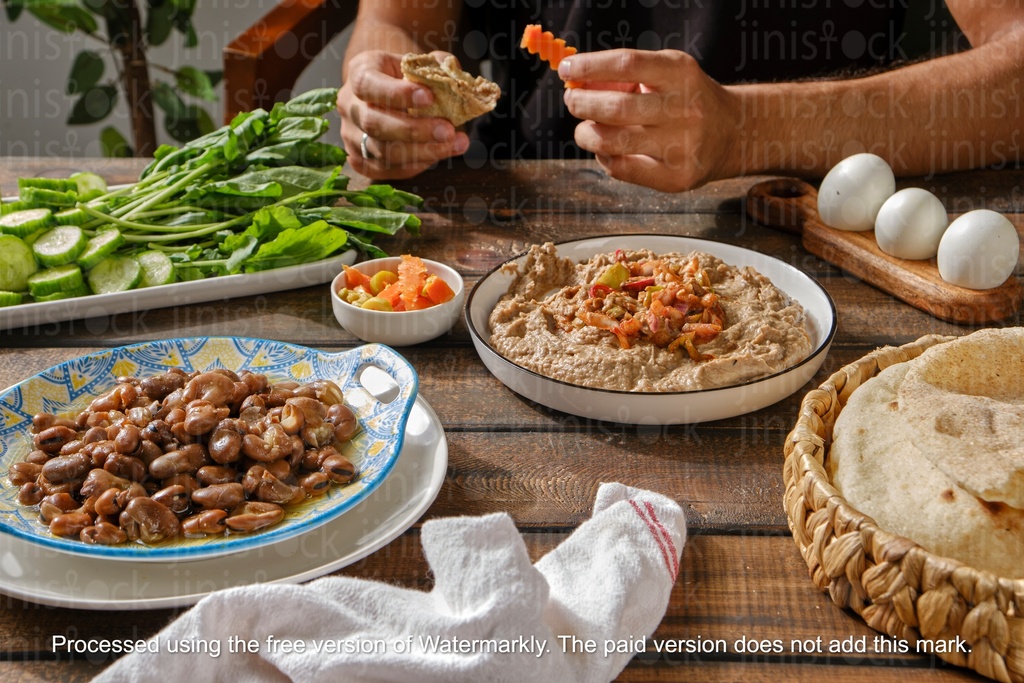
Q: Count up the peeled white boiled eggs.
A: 3